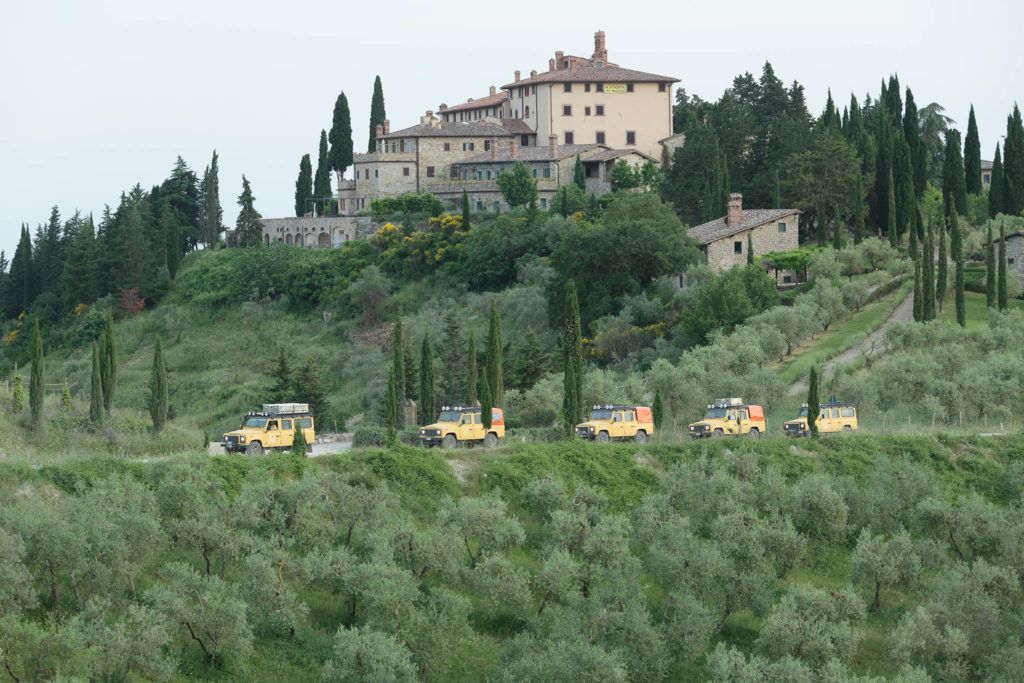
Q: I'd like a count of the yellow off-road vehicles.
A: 5